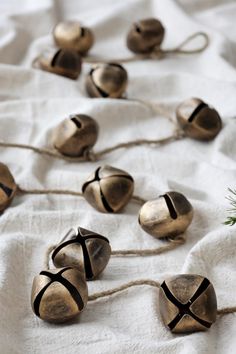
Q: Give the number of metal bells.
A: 12